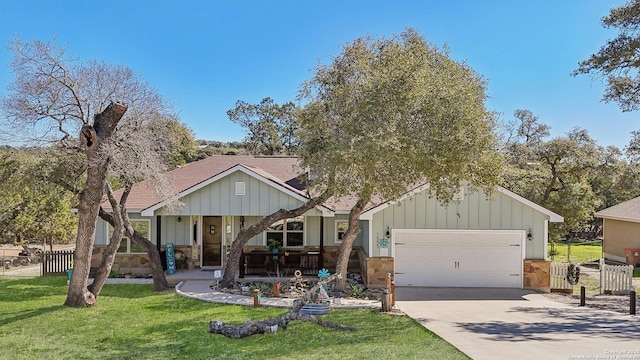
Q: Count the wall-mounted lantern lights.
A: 3